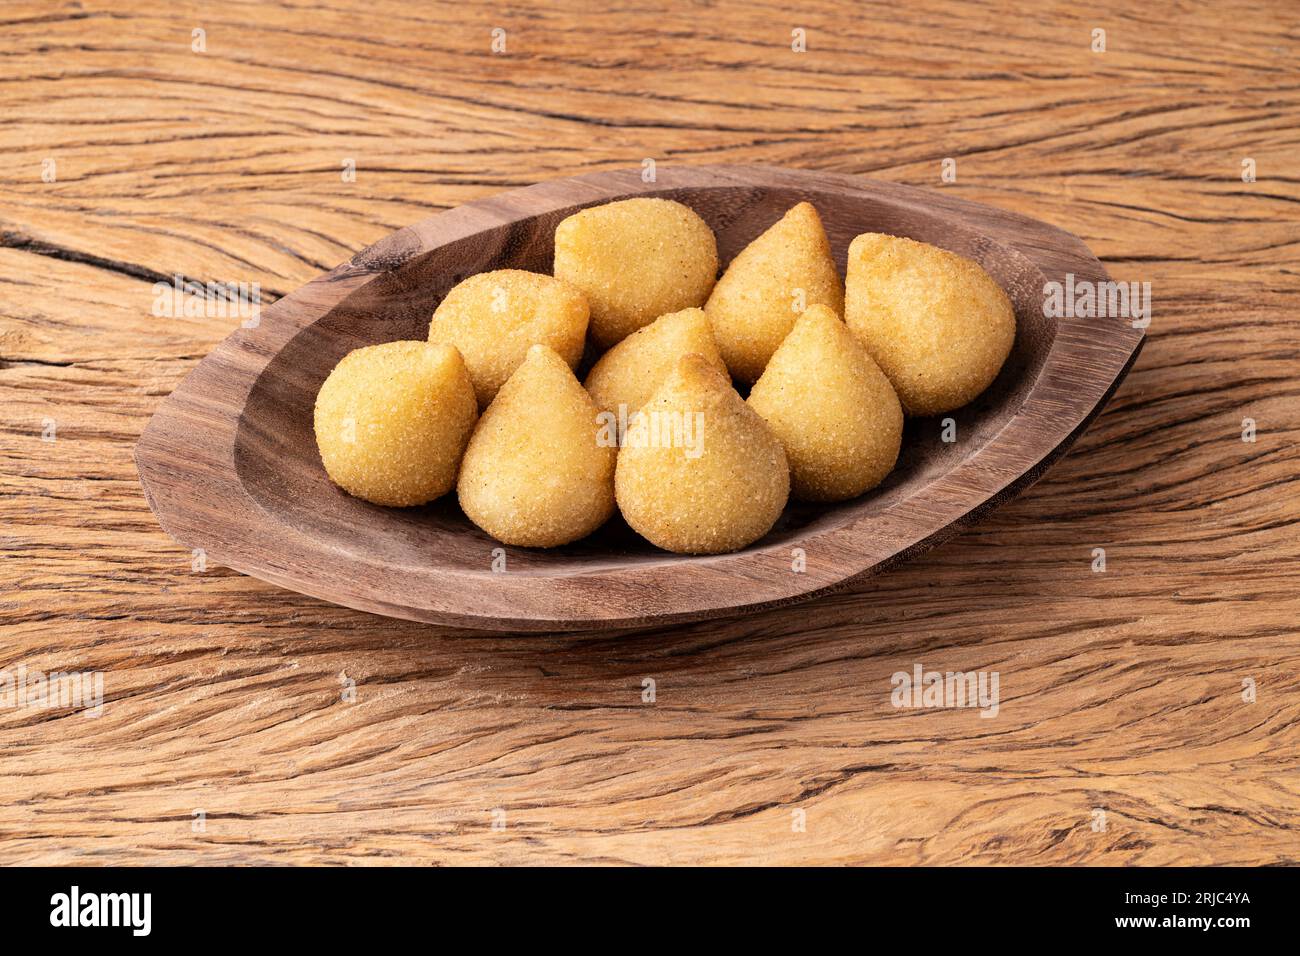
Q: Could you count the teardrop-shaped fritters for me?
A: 9